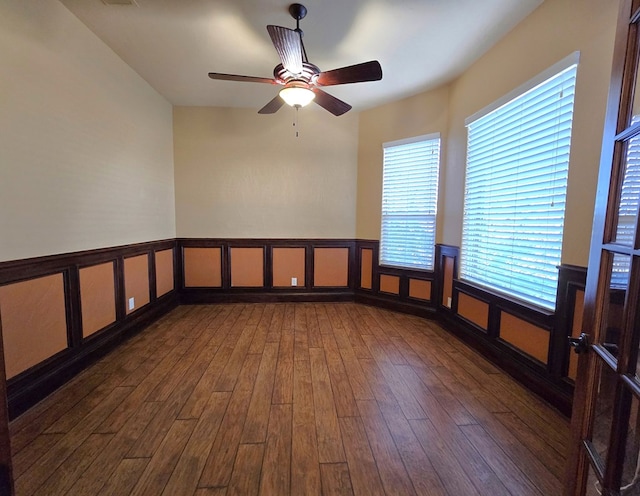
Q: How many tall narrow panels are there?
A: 3